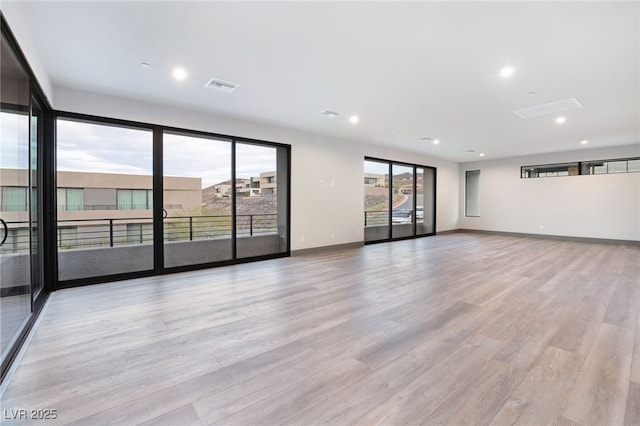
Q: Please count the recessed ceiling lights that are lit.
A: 7